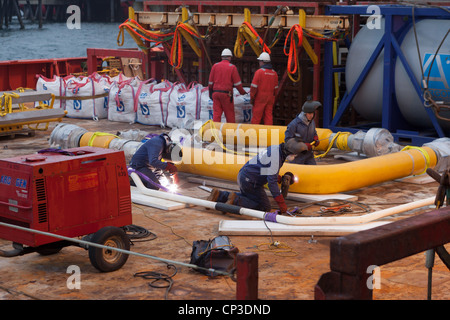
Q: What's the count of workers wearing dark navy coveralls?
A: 3